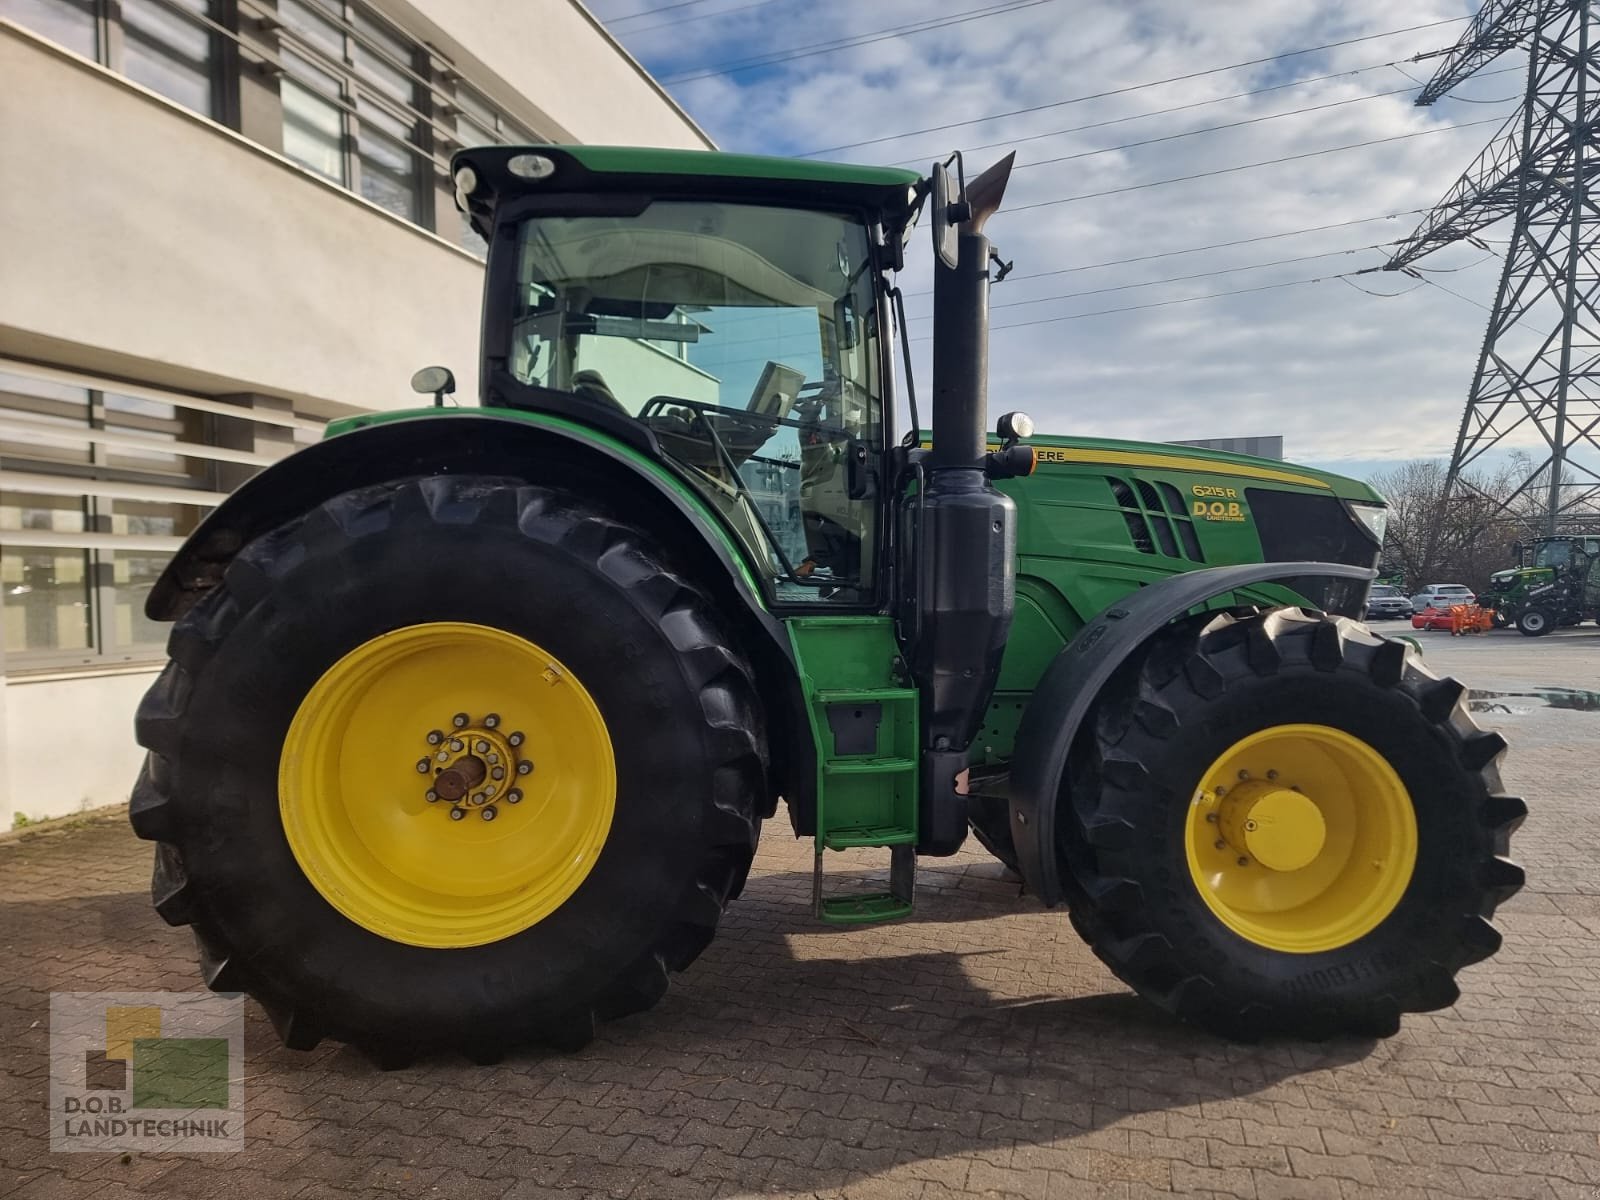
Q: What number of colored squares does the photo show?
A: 3